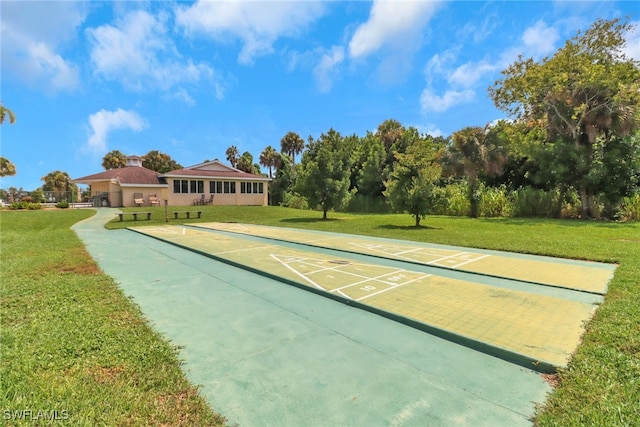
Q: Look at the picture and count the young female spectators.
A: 0